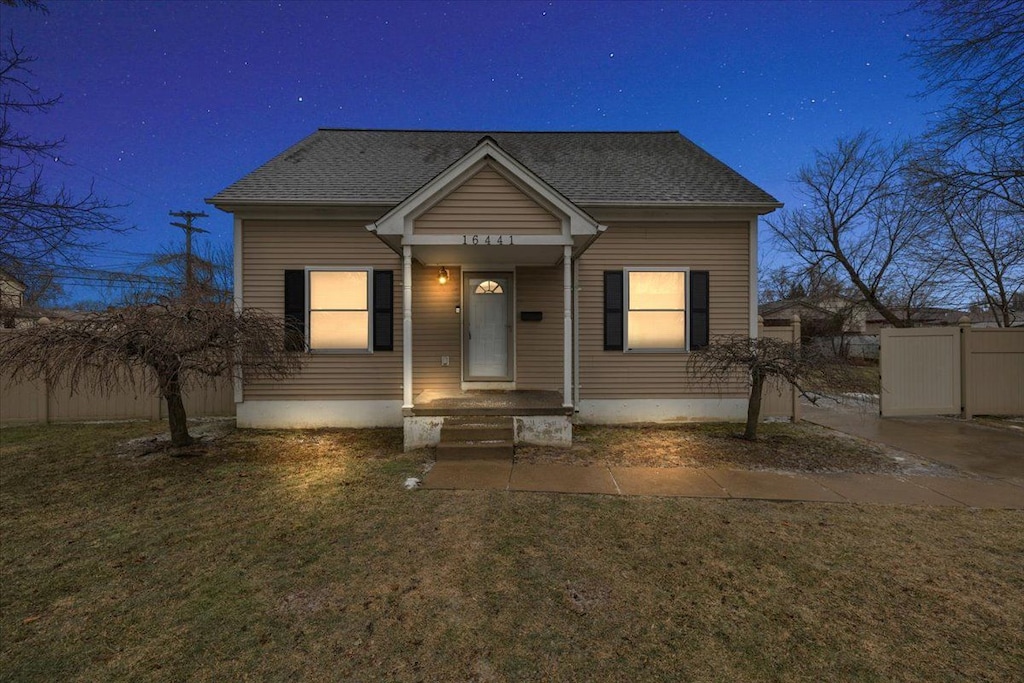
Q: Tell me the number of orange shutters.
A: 0